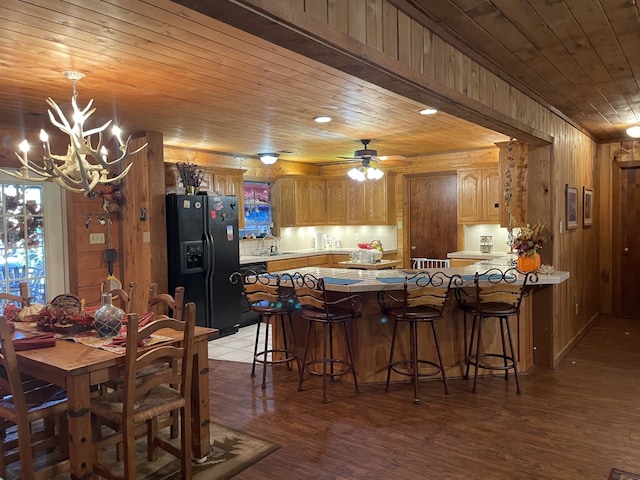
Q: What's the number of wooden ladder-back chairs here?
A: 5